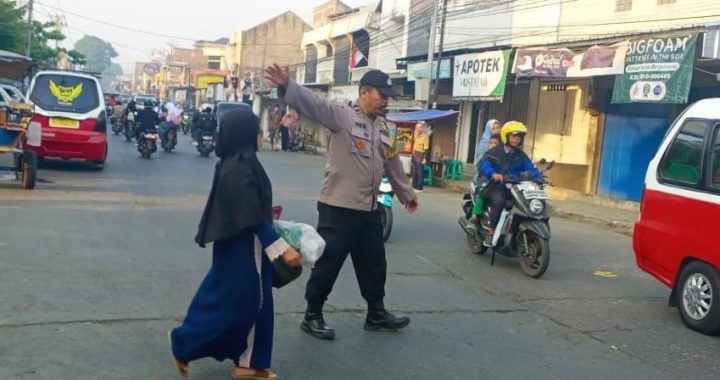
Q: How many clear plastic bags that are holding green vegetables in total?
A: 1